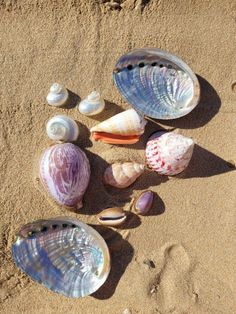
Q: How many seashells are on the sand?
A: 11